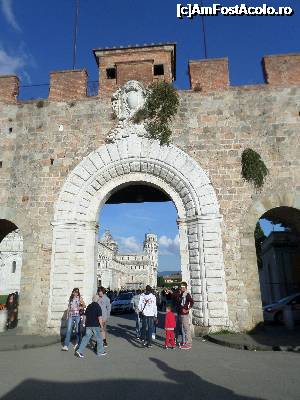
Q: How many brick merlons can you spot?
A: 4